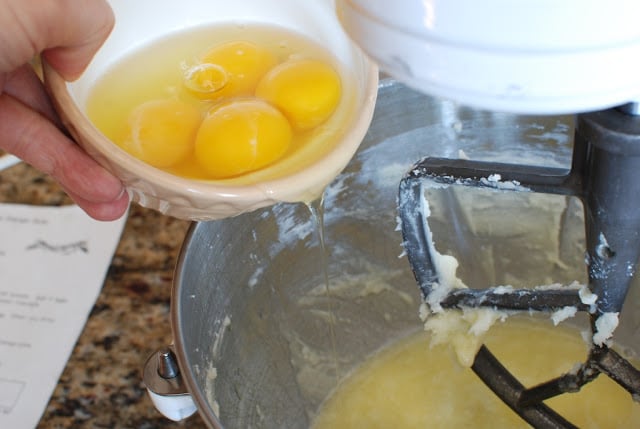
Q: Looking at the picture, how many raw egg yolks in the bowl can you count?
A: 4